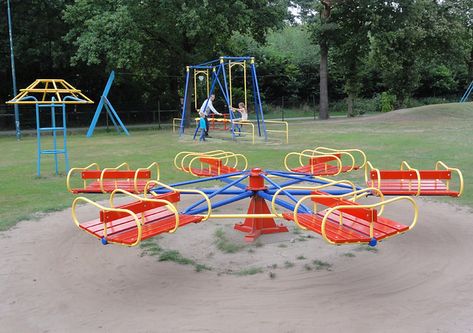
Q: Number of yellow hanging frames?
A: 2